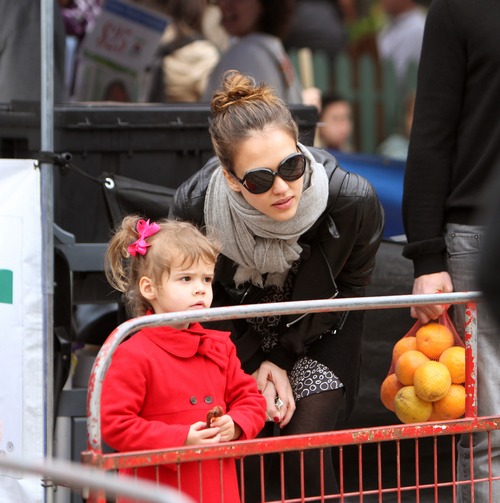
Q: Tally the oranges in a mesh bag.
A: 8